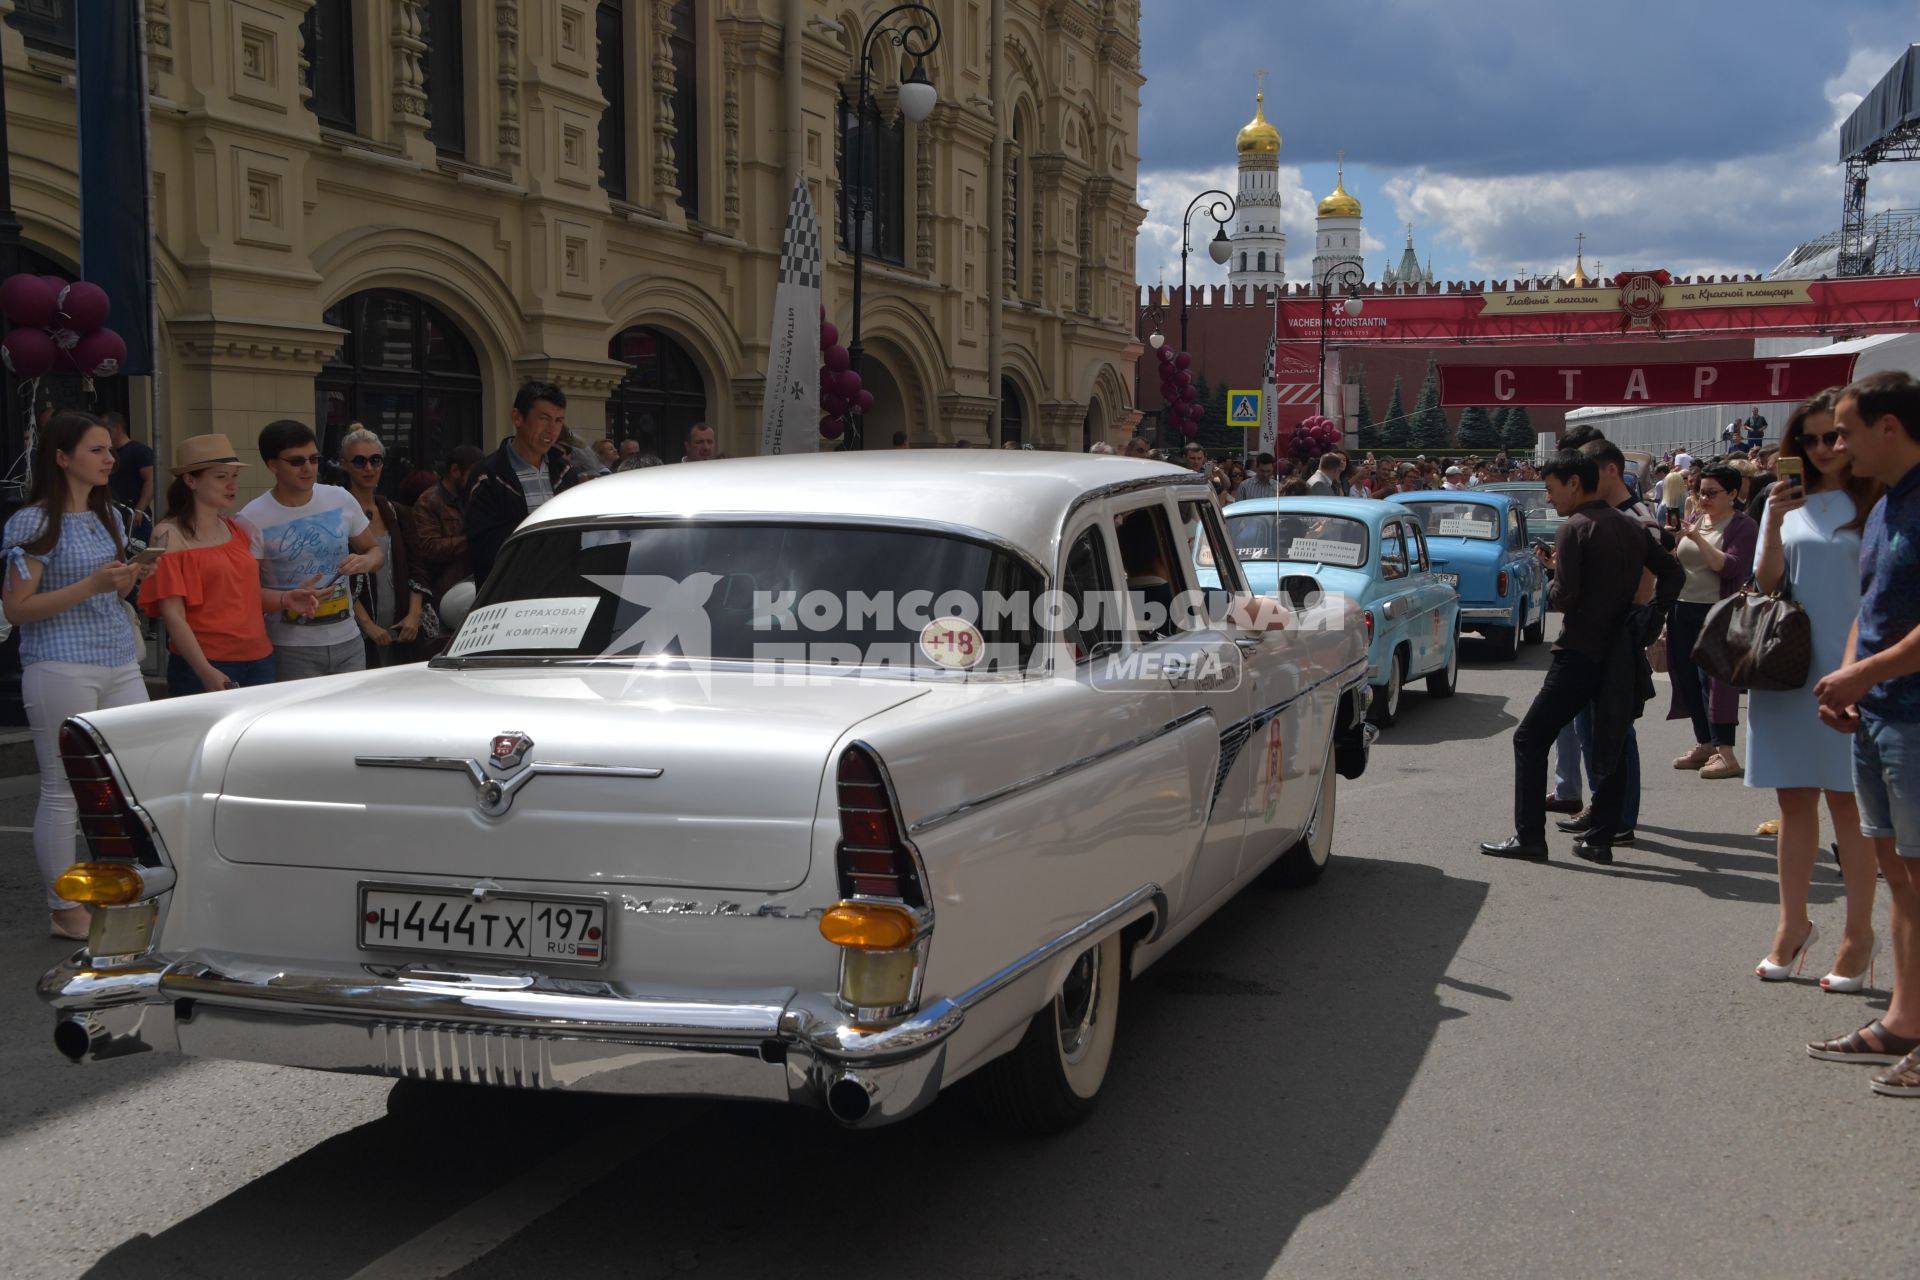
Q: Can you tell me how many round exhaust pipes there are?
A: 2